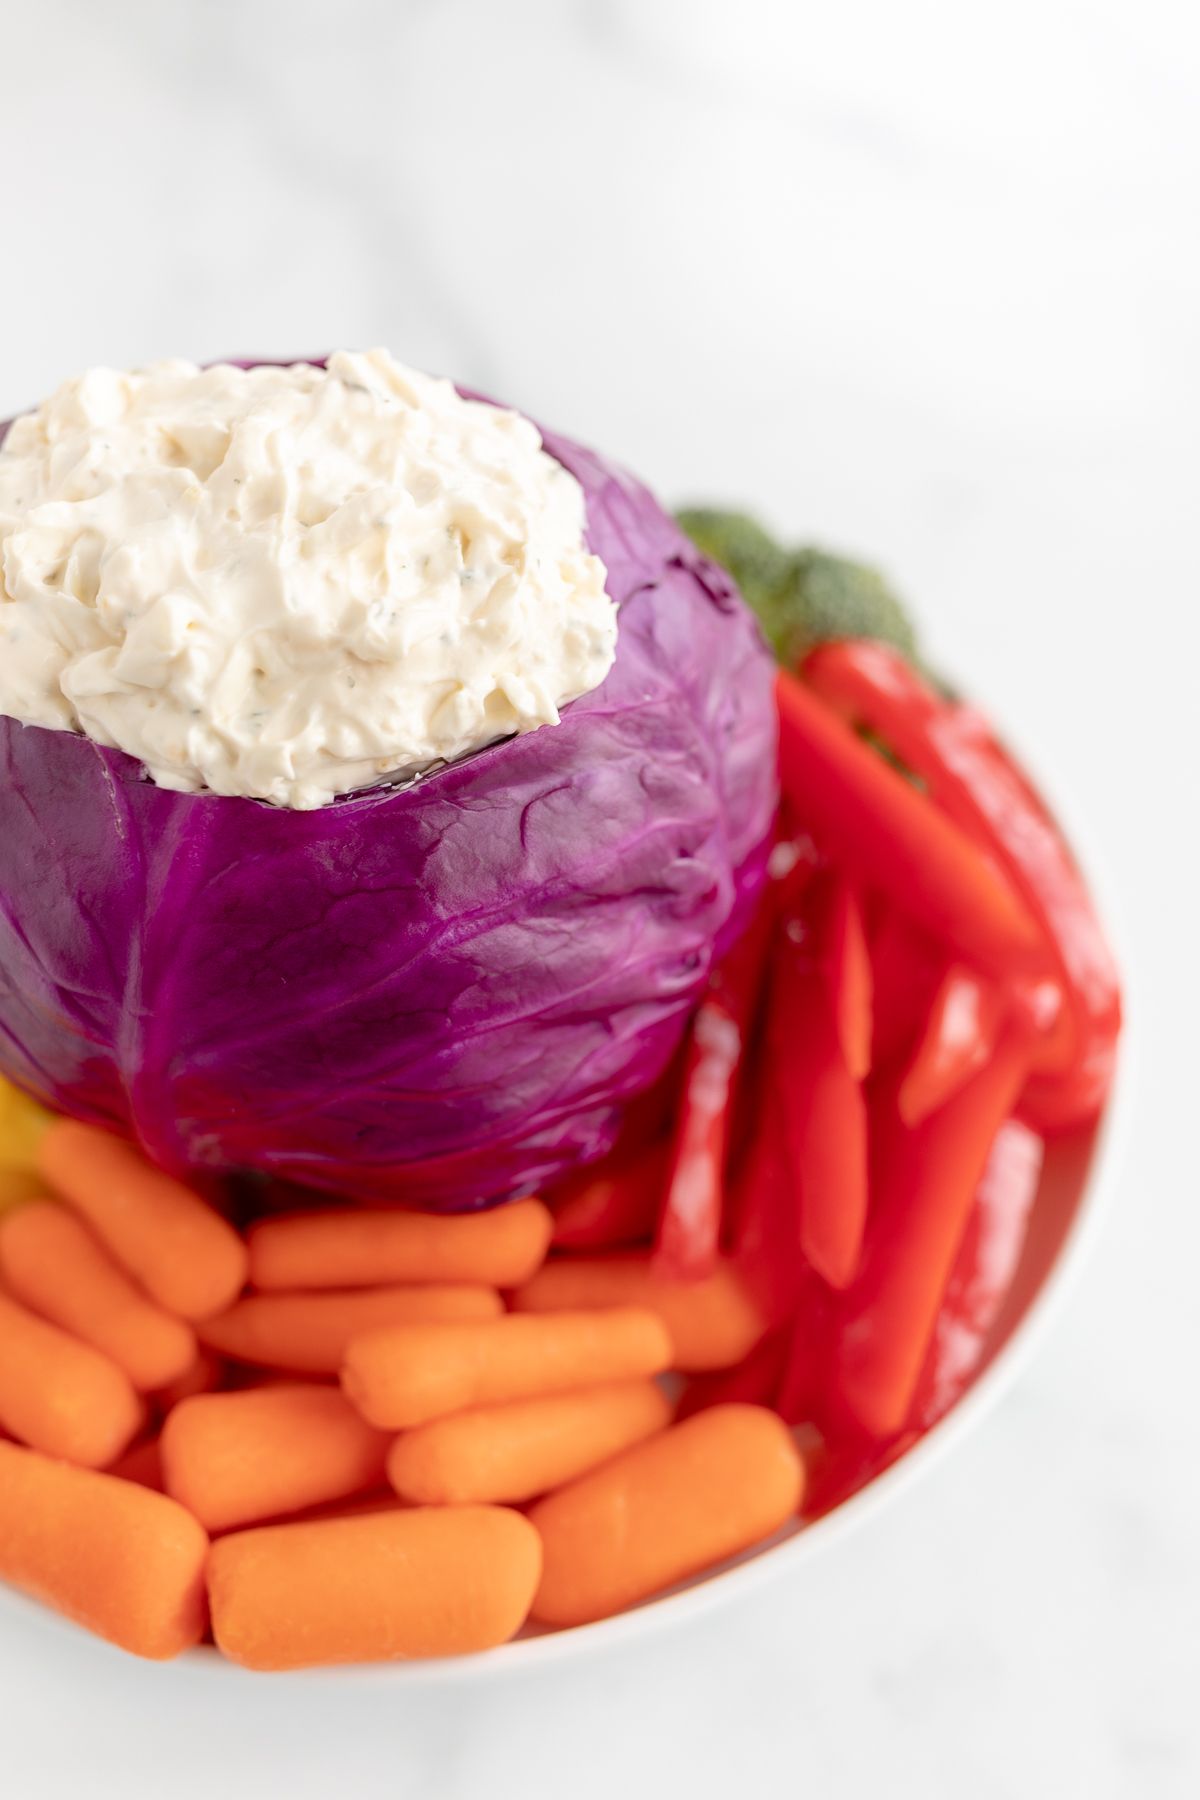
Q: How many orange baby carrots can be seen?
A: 12